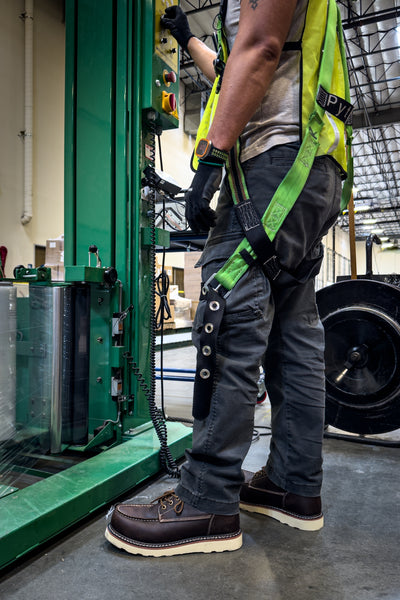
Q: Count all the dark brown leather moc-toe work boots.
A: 2